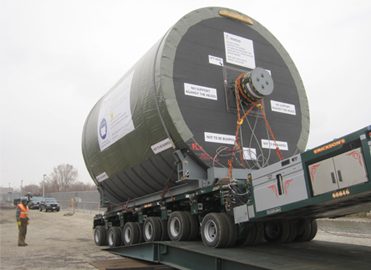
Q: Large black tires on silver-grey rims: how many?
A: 6